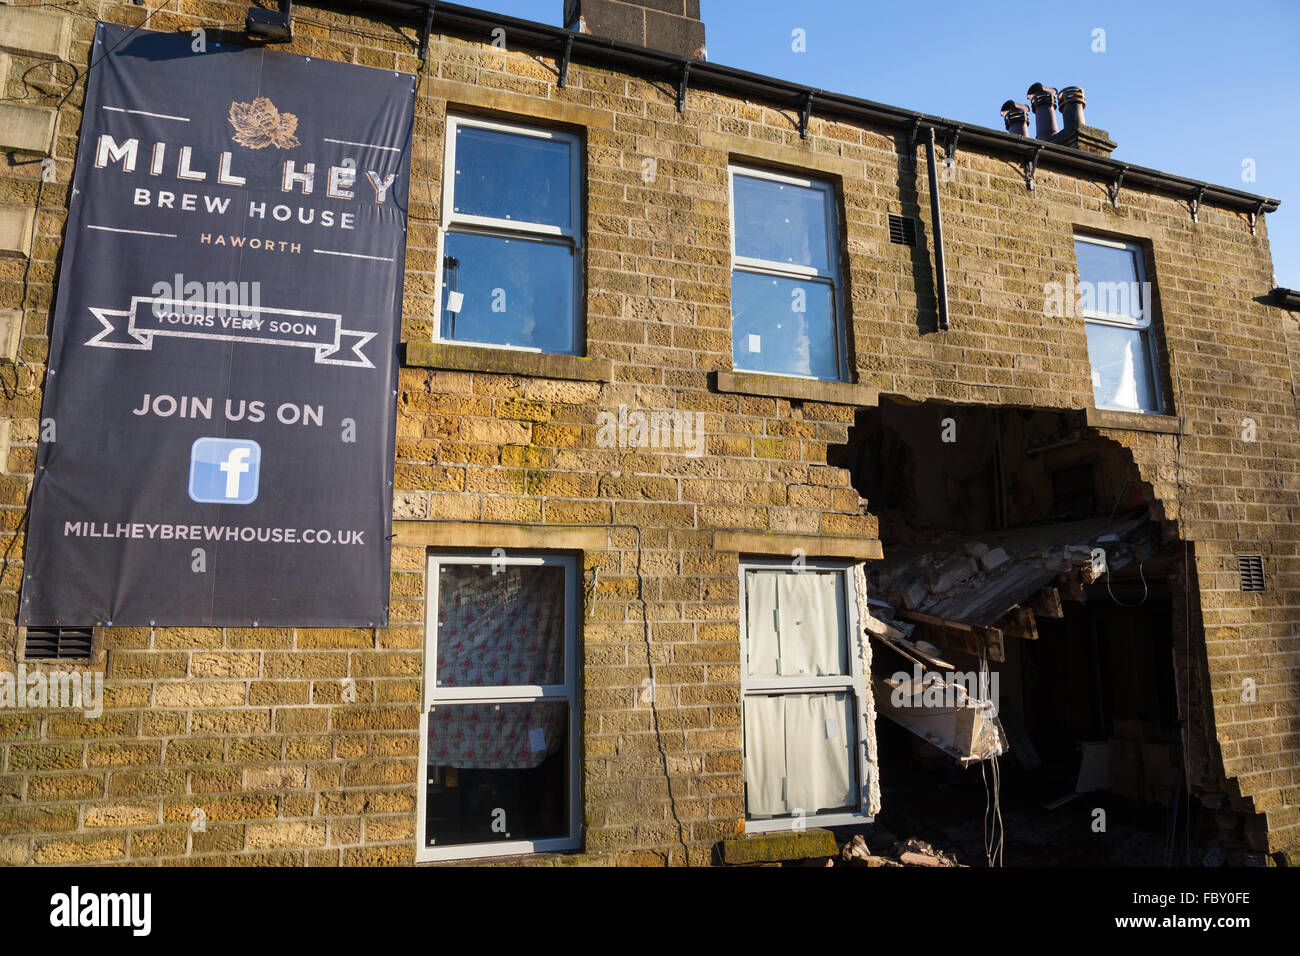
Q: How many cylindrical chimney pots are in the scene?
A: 3